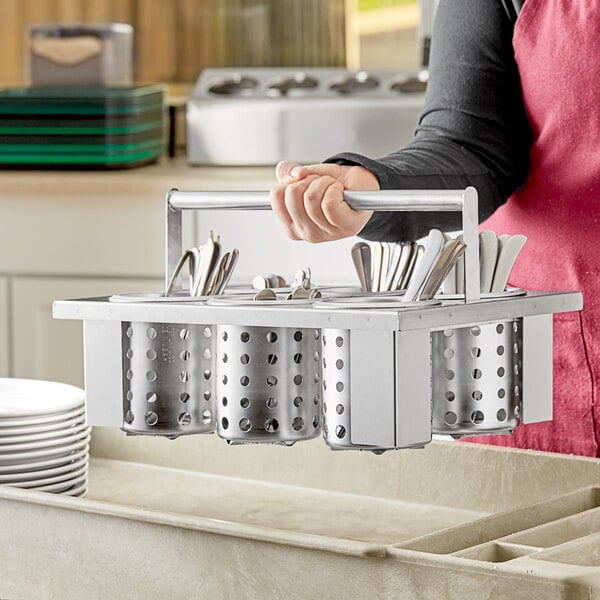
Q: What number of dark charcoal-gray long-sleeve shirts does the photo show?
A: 1